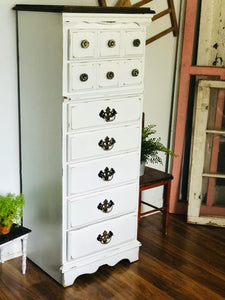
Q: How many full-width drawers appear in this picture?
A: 5